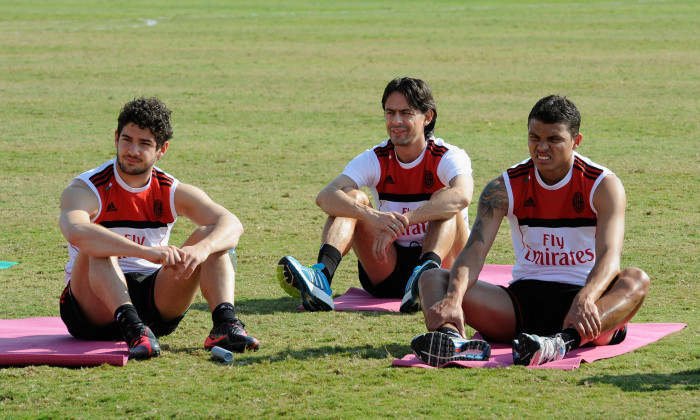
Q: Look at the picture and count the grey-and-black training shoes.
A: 2